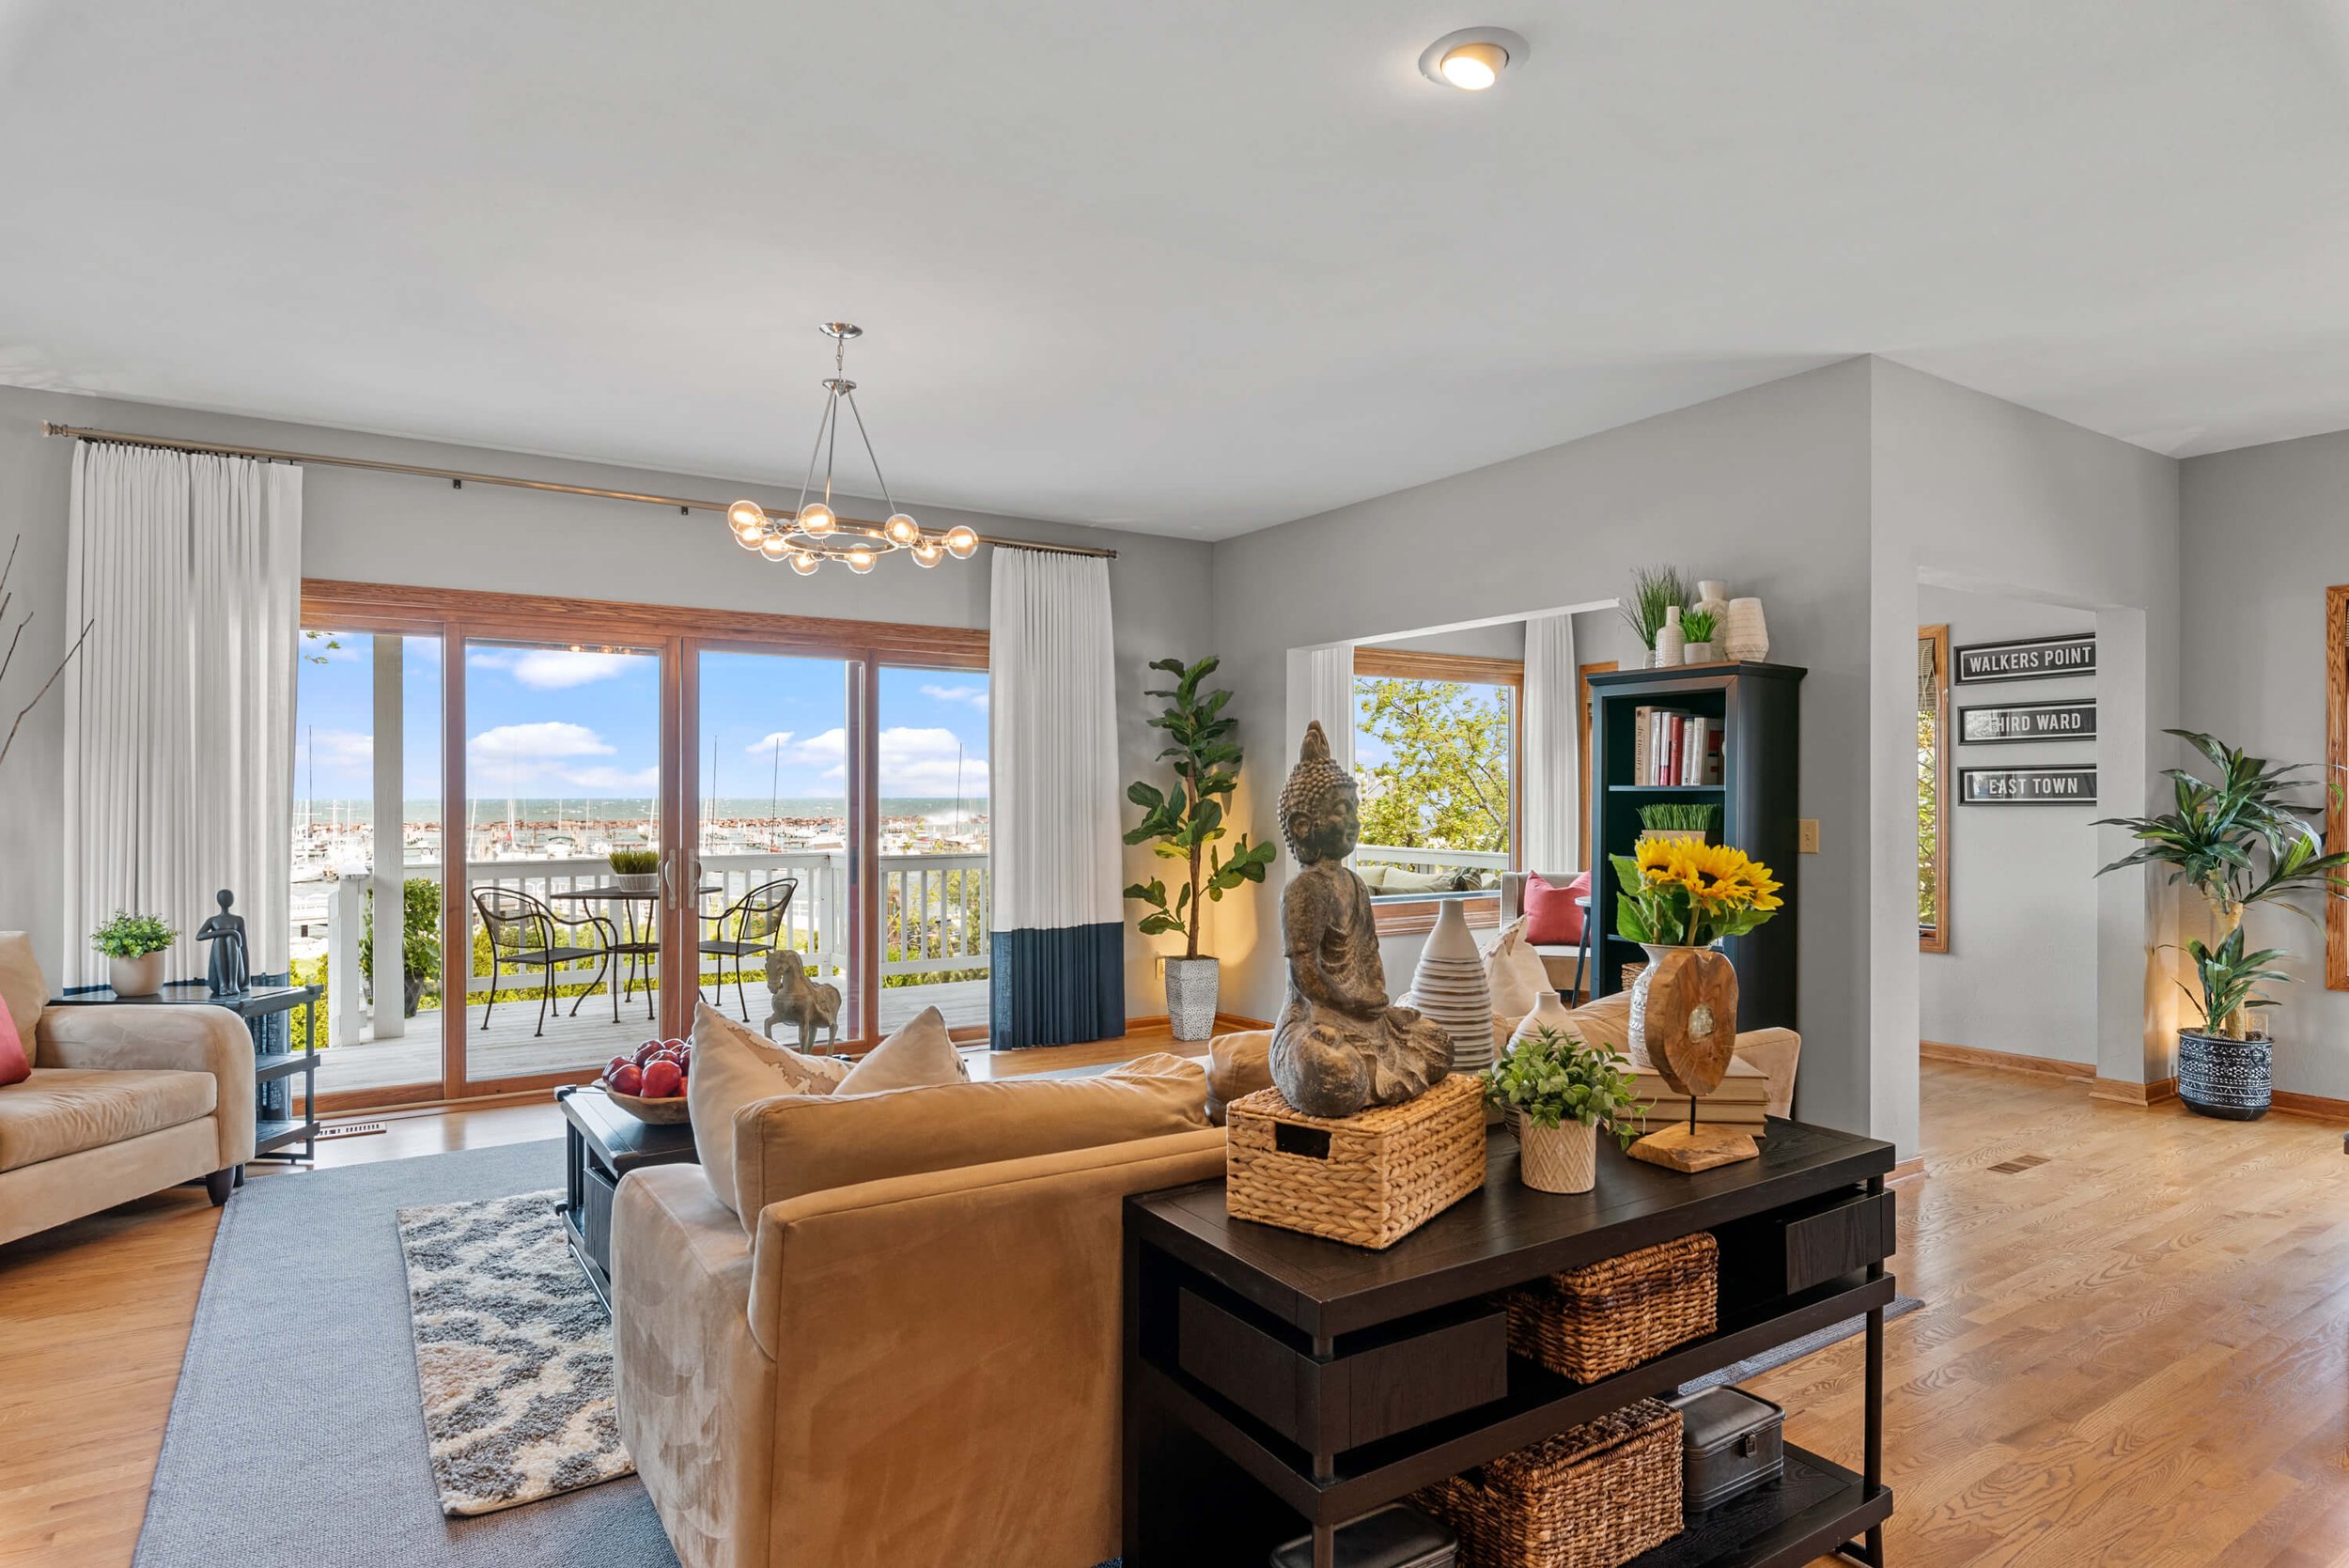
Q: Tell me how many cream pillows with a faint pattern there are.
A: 3